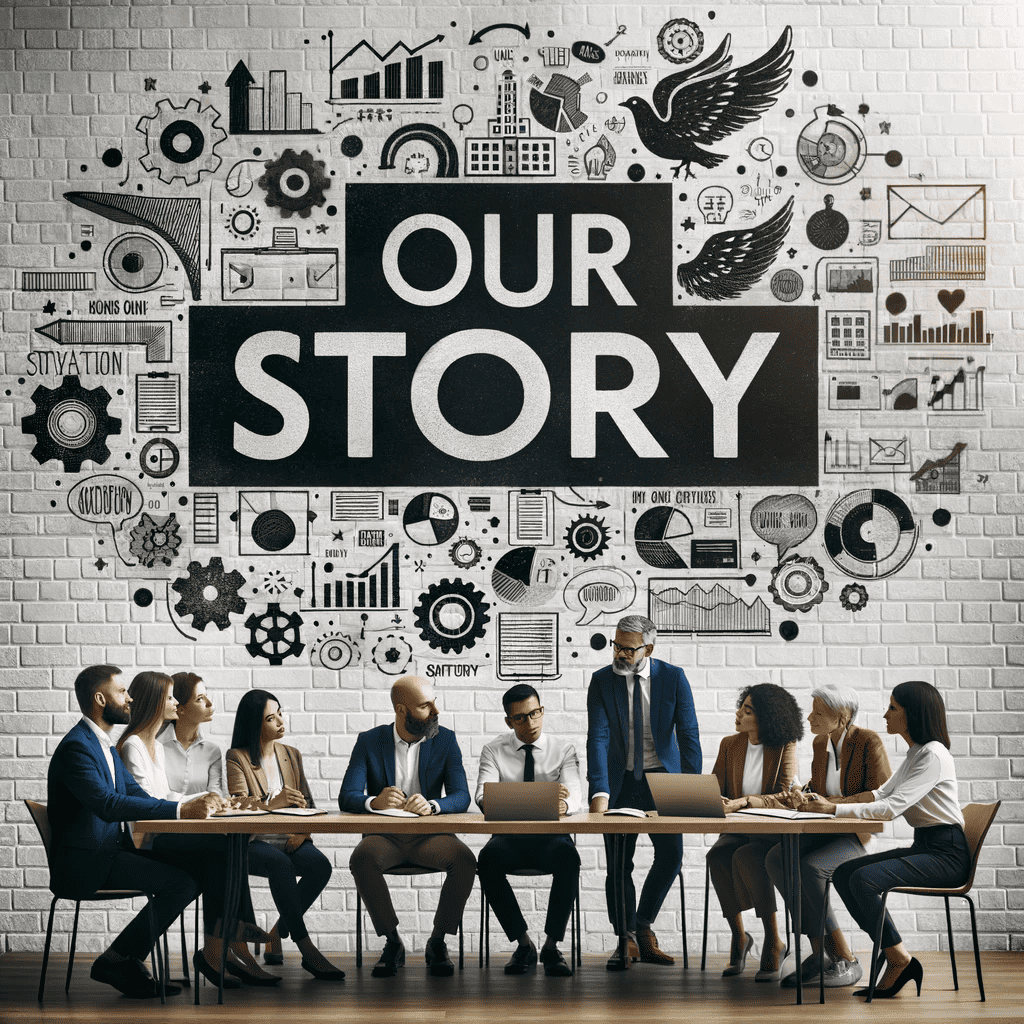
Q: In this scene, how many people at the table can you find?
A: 10